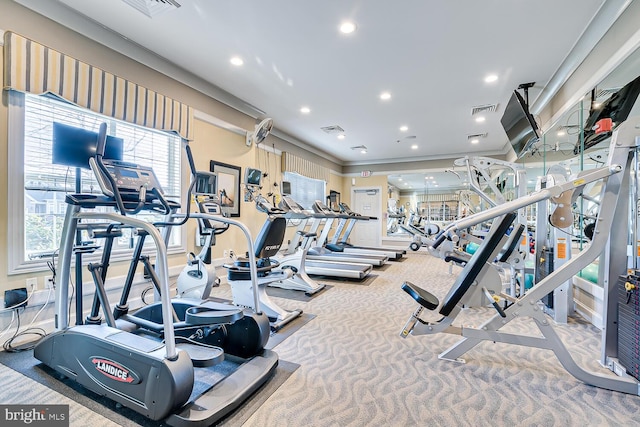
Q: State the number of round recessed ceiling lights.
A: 11